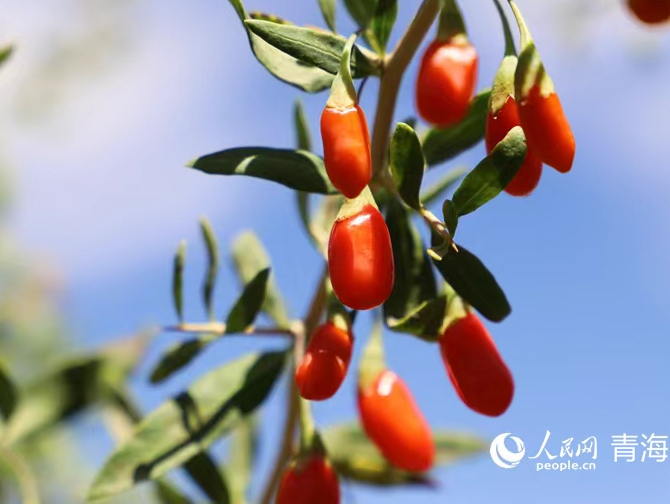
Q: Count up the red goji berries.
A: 10